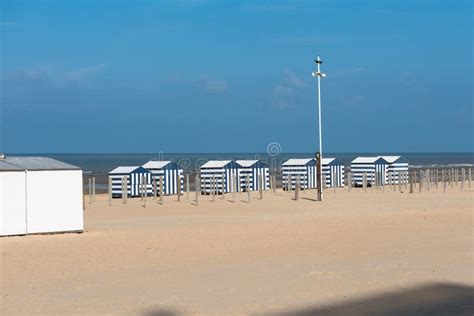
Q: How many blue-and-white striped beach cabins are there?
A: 8